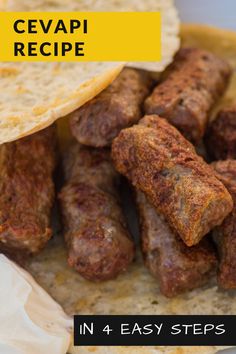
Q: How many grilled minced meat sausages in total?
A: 8